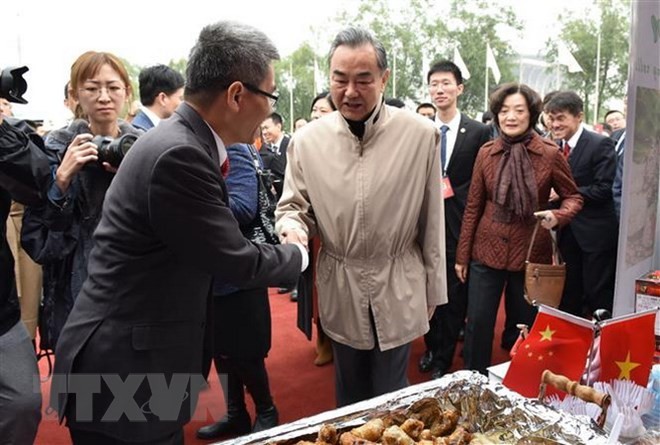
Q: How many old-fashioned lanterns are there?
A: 0